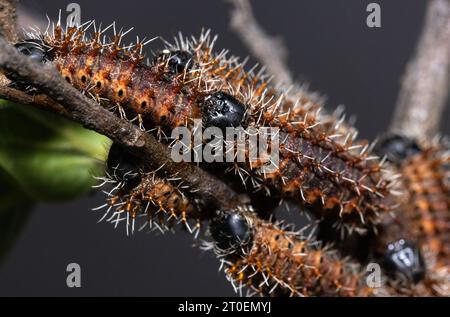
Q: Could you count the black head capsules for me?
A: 7